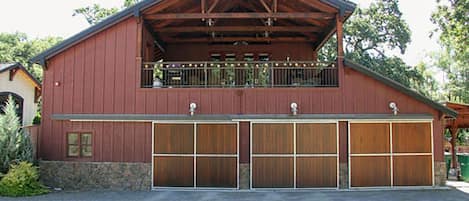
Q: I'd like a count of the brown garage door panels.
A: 12